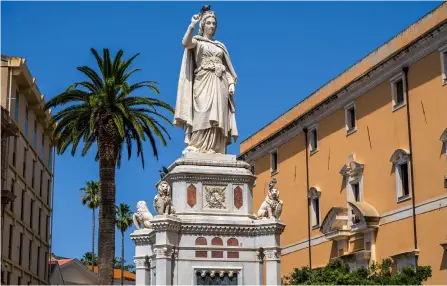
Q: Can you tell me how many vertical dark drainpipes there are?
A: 2